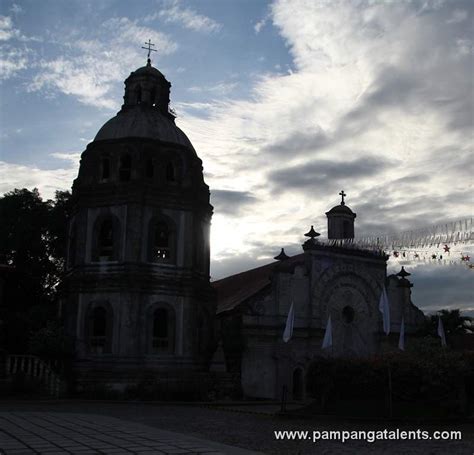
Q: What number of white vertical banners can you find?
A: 5